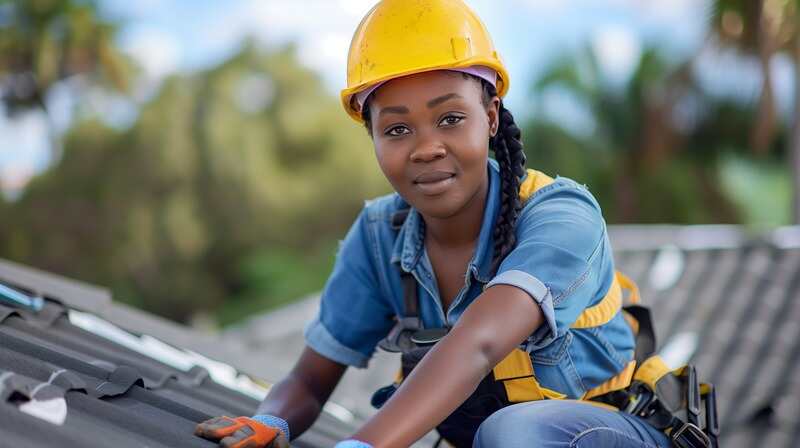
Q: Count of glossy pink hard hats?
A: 0